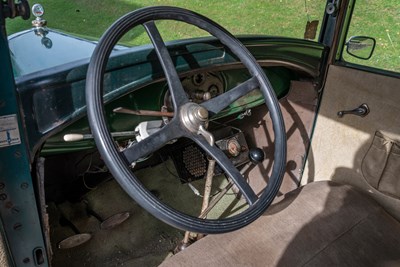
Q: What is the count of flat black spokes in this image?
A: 4